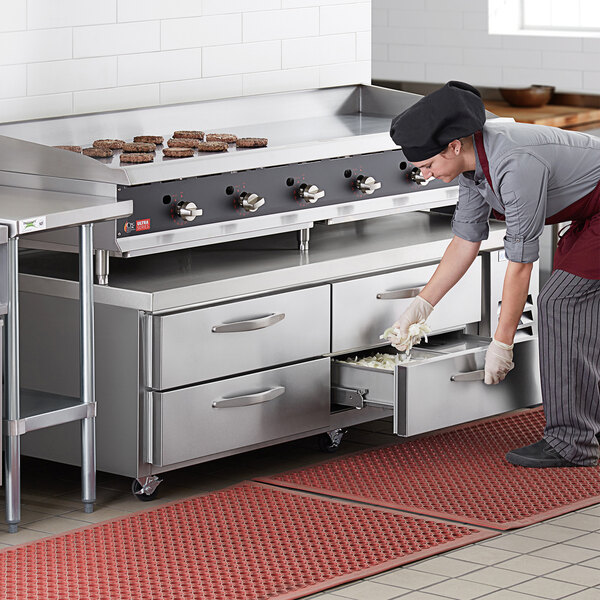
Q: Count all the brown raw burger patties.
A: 12